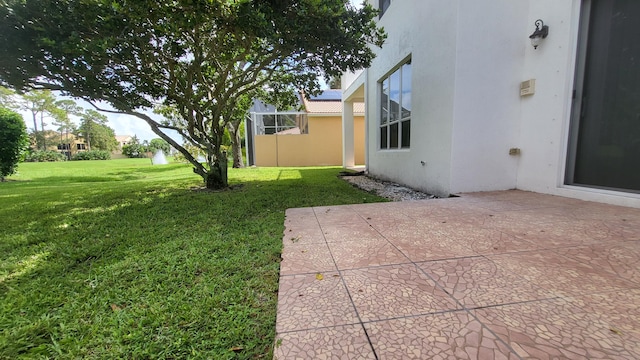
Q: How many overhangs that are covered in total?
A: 1